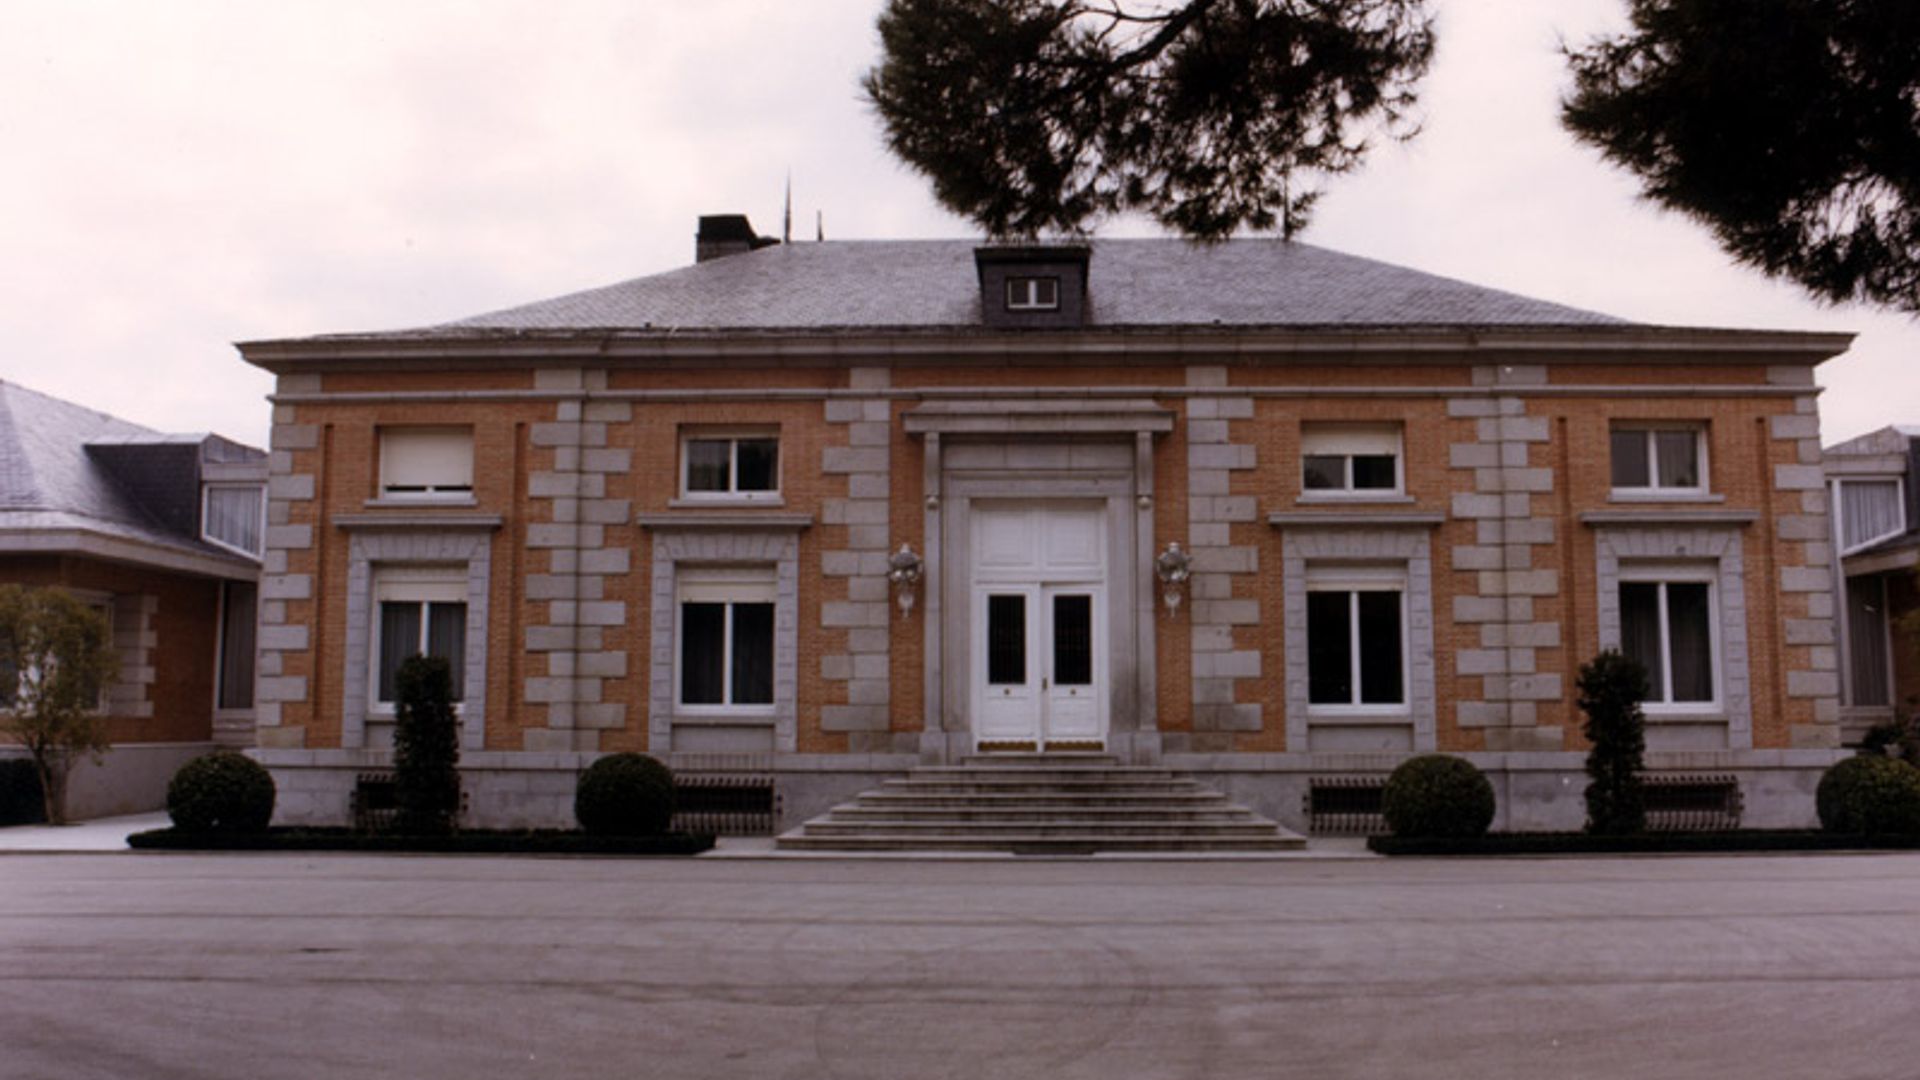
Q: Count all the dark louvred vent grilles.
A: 4